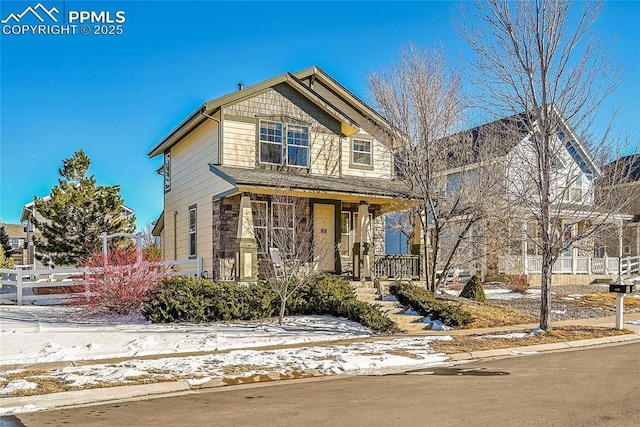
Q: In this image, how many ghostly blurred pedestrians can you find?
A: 0